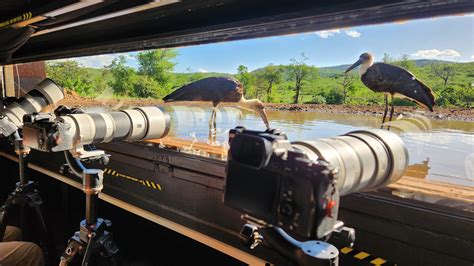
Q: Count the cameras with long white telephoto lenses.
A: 3